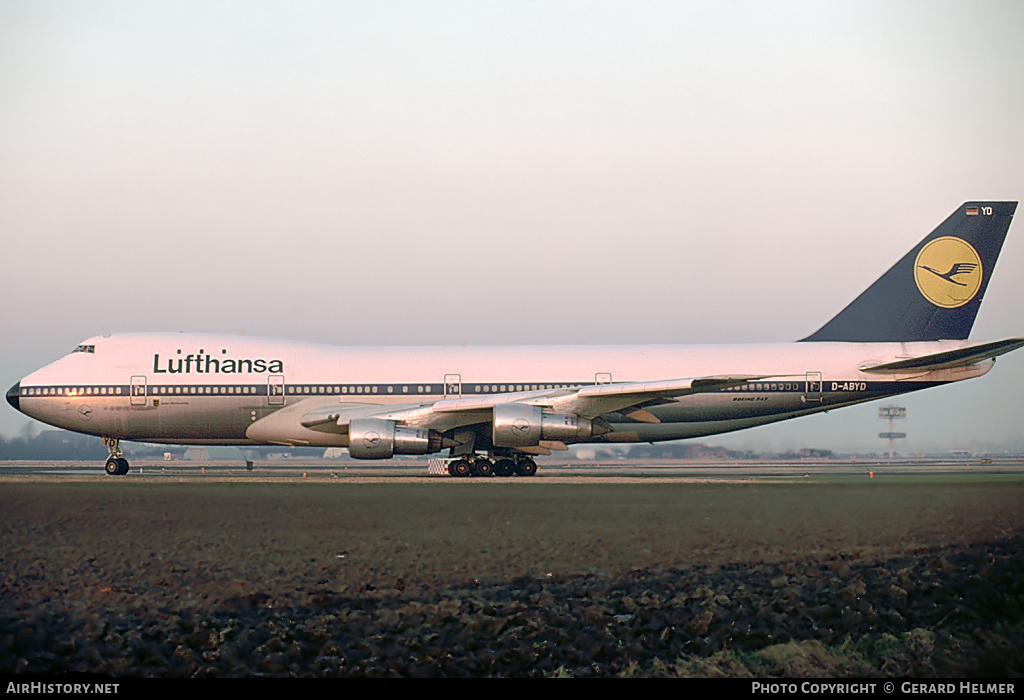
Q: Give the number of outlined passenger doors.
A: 5